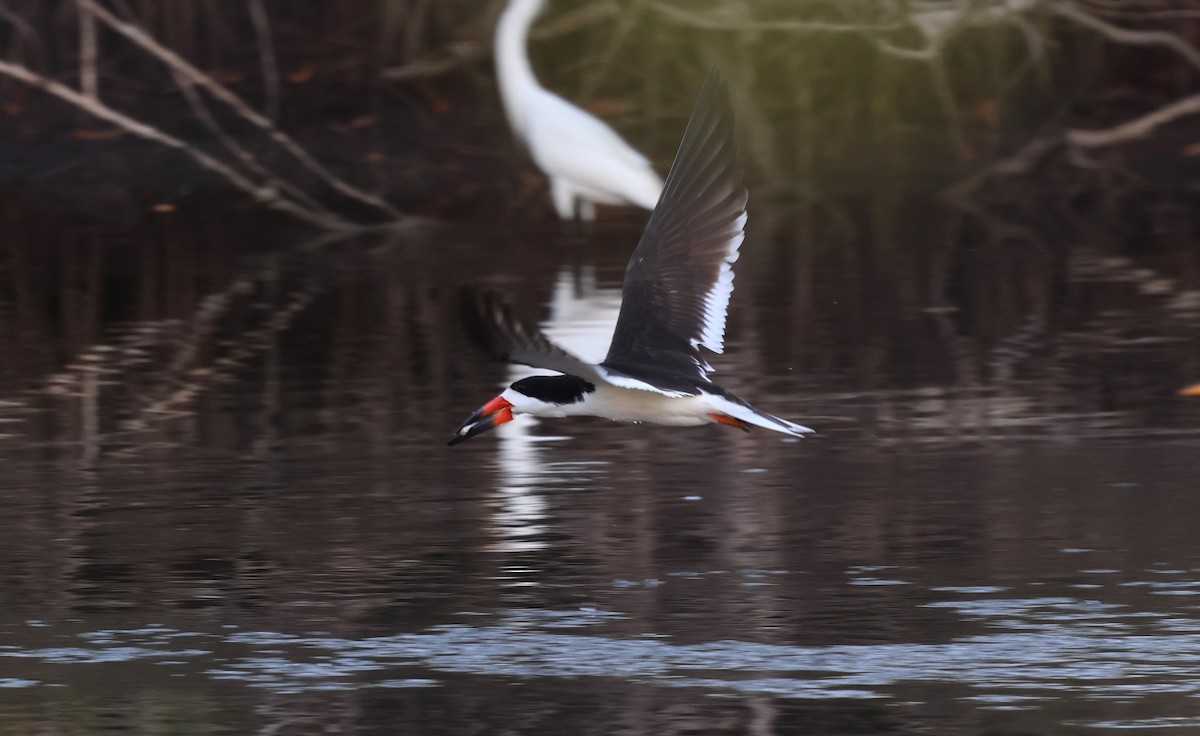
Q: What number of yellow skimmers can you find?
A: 0